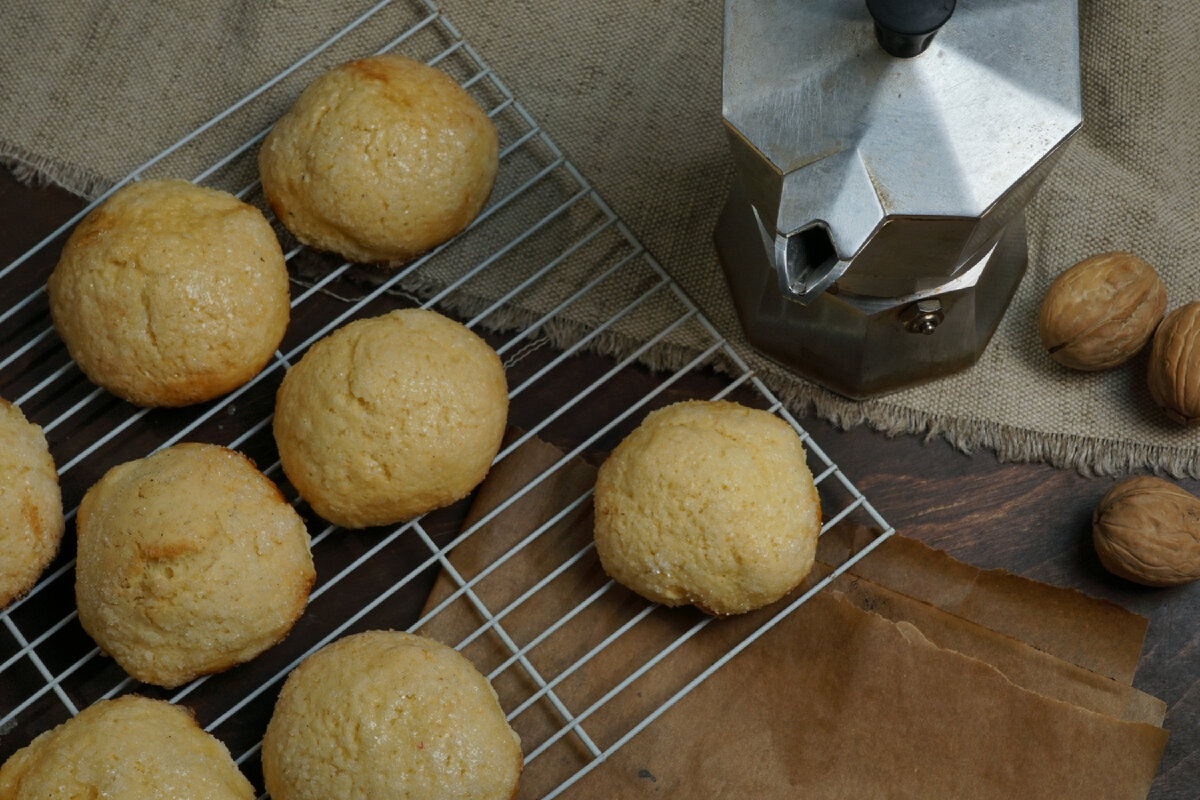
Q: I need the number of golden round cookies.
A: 8